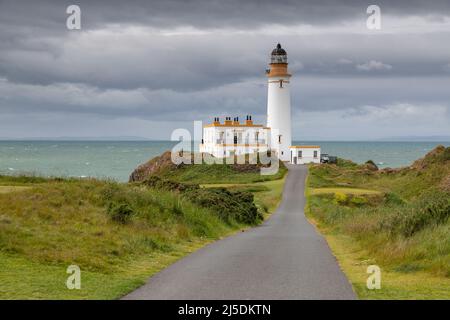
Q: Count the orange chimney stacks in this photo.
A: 4